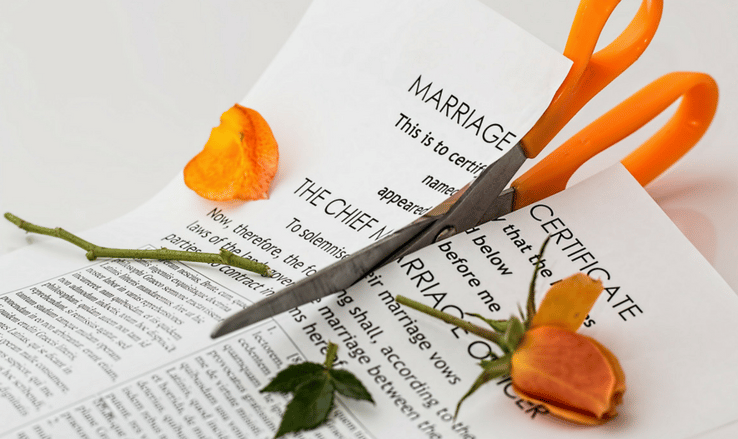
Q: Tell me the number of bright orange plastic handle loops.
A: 2